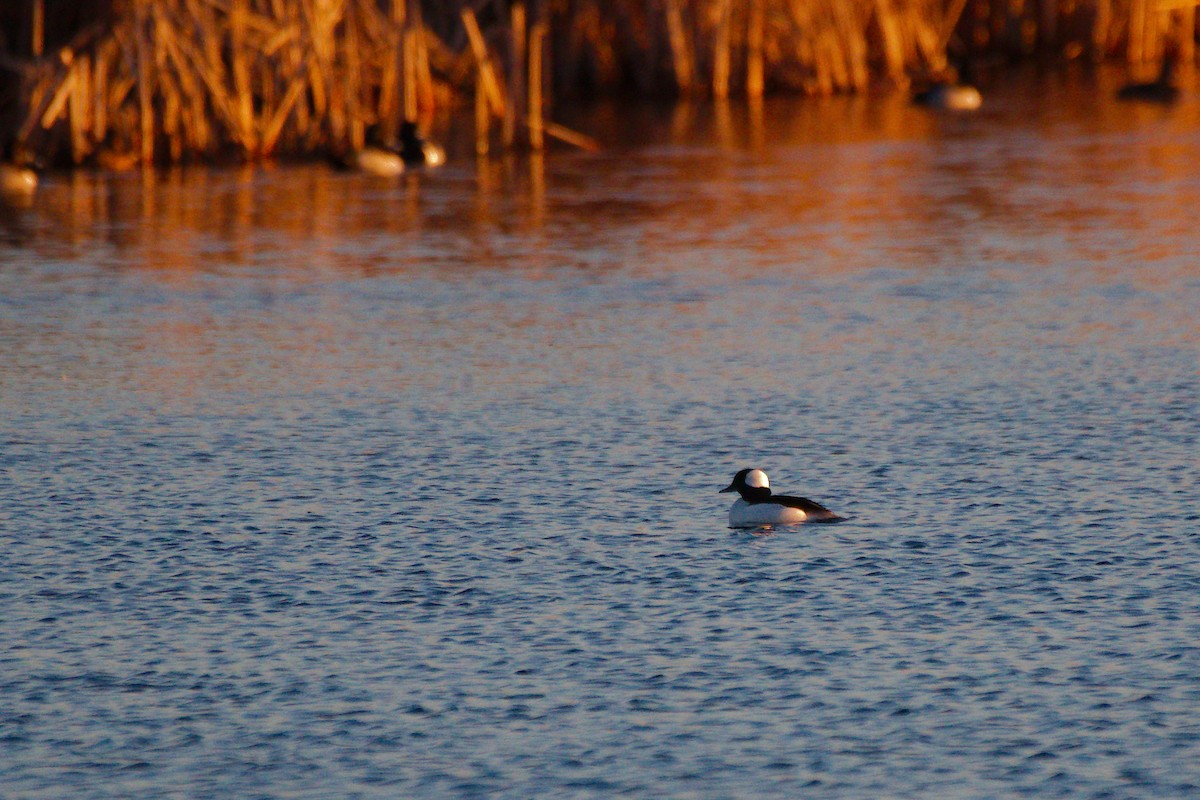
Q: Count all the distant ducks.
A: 5